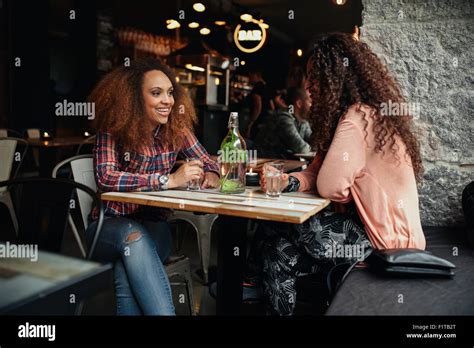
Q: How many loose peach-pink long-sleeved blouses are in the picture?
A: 1